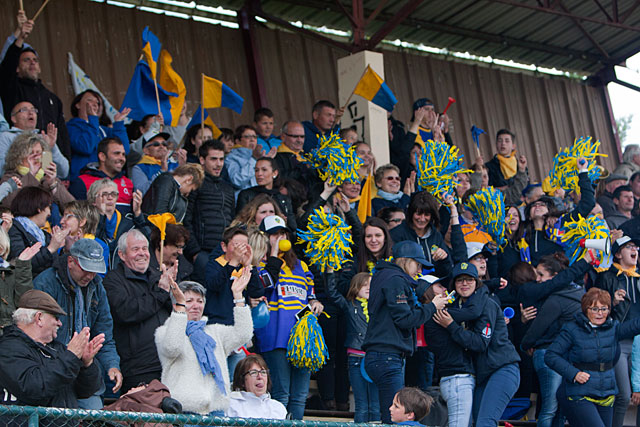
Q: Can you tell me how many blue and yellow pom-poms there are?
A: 7